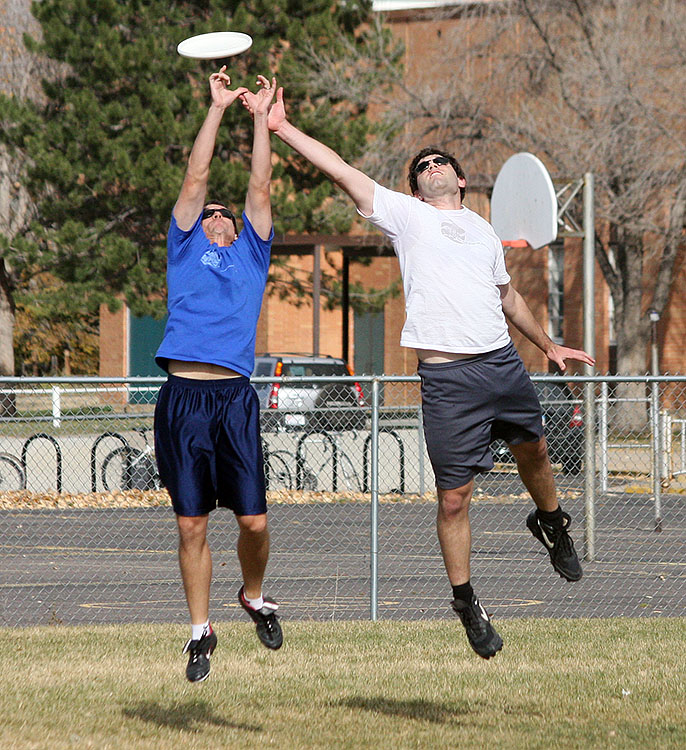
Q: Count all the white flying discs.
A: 1